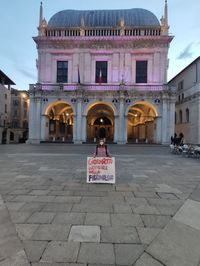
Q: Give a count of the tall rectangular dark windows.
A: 3